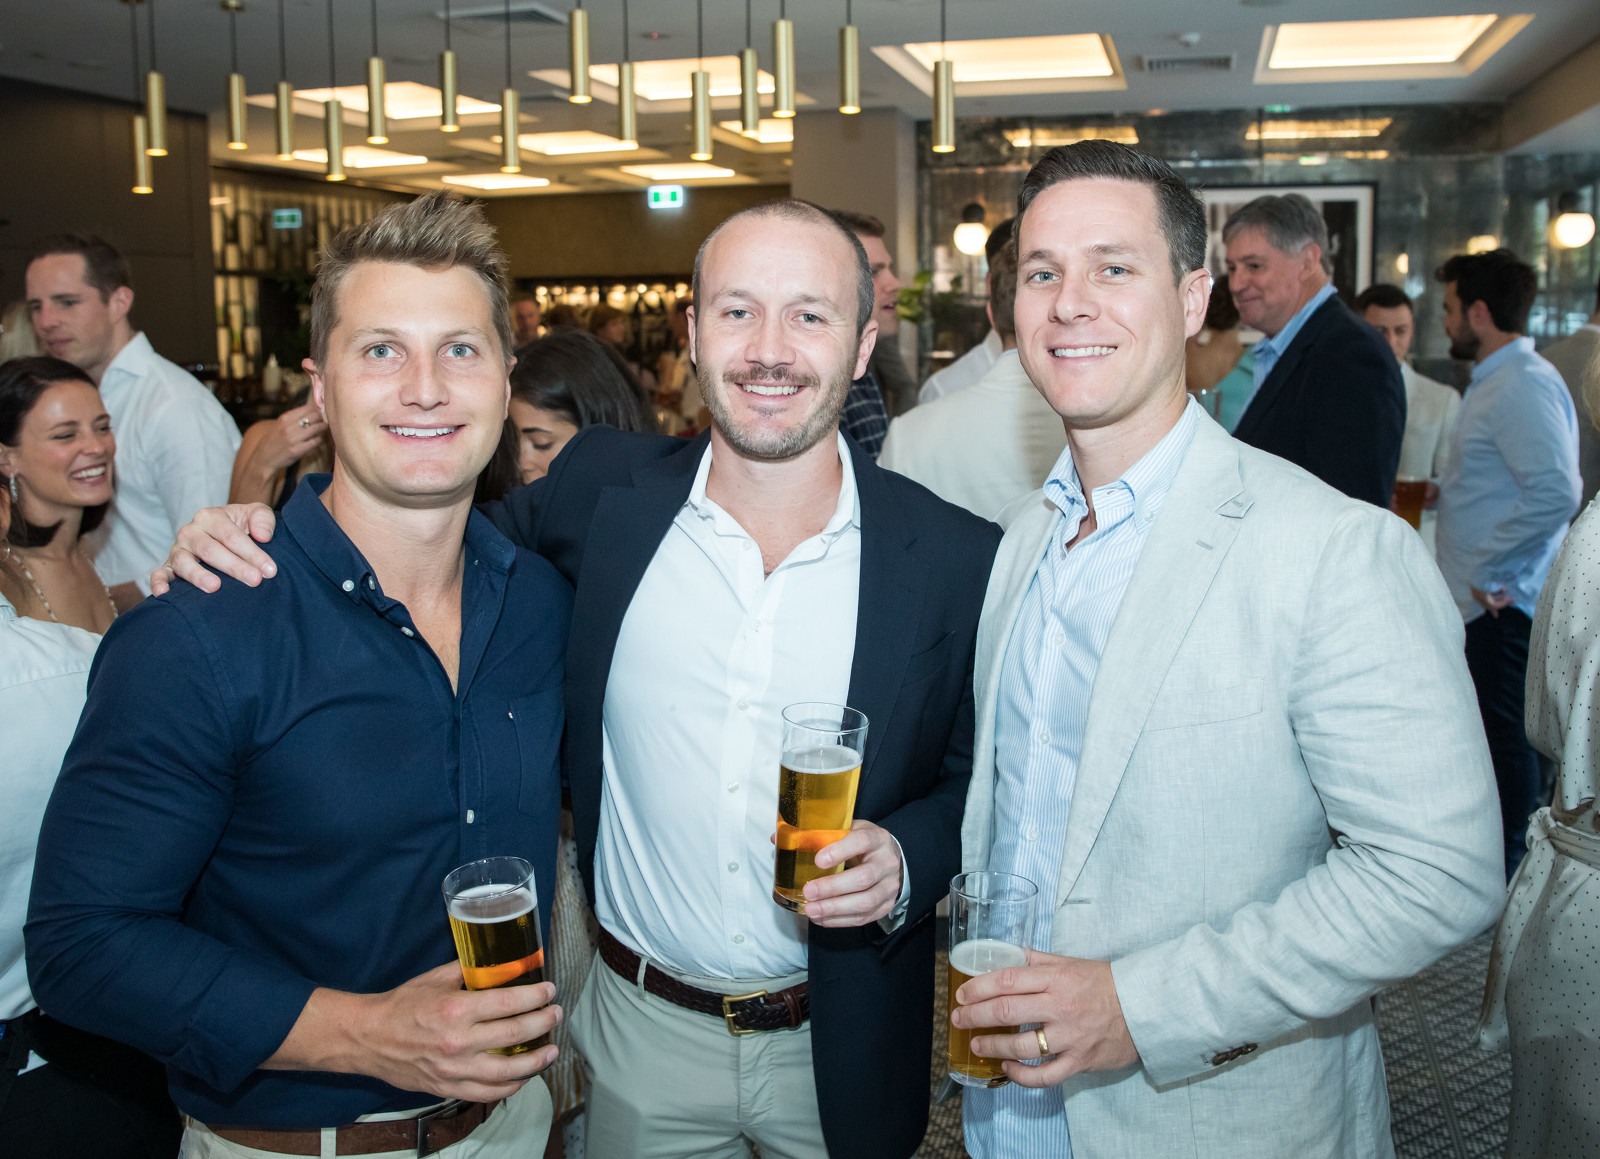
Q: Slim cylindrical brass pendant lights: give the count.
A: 15